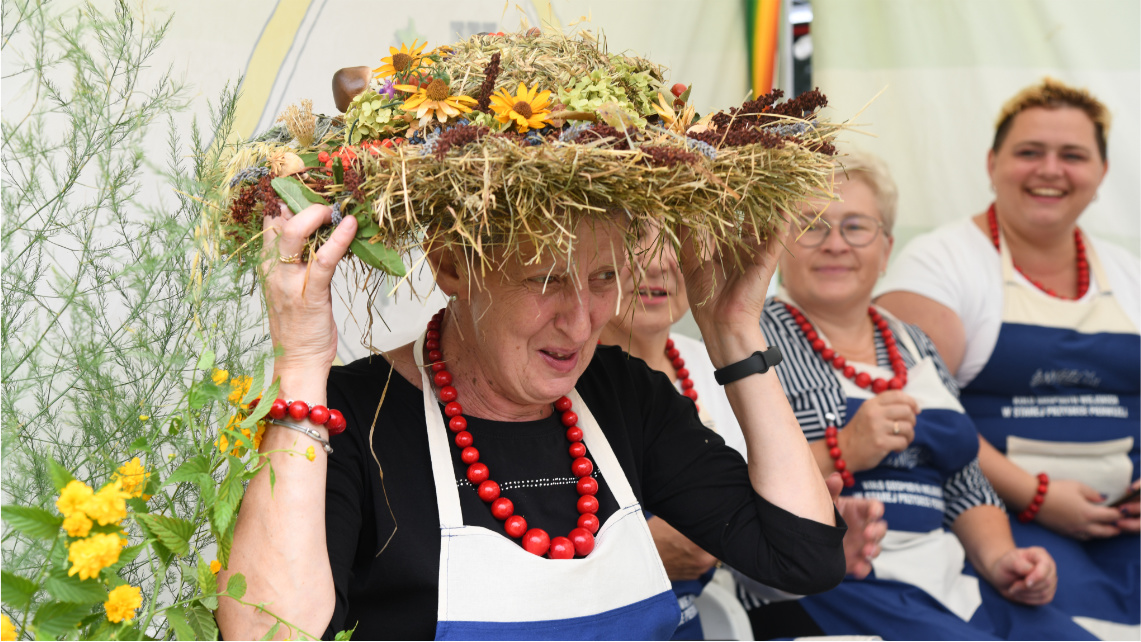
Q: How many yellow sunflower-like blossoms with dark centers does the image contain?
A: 3